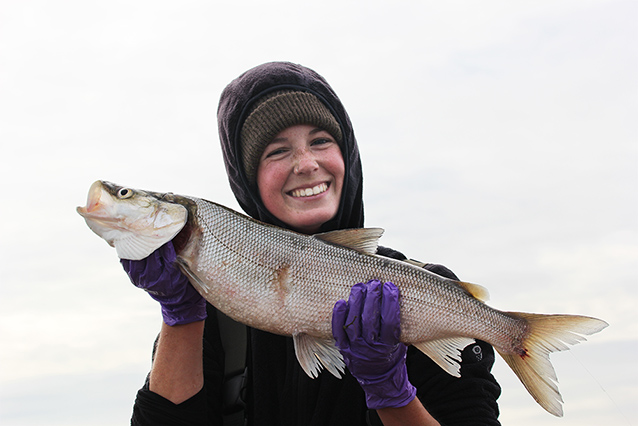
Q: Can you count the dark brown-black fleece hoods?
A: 1